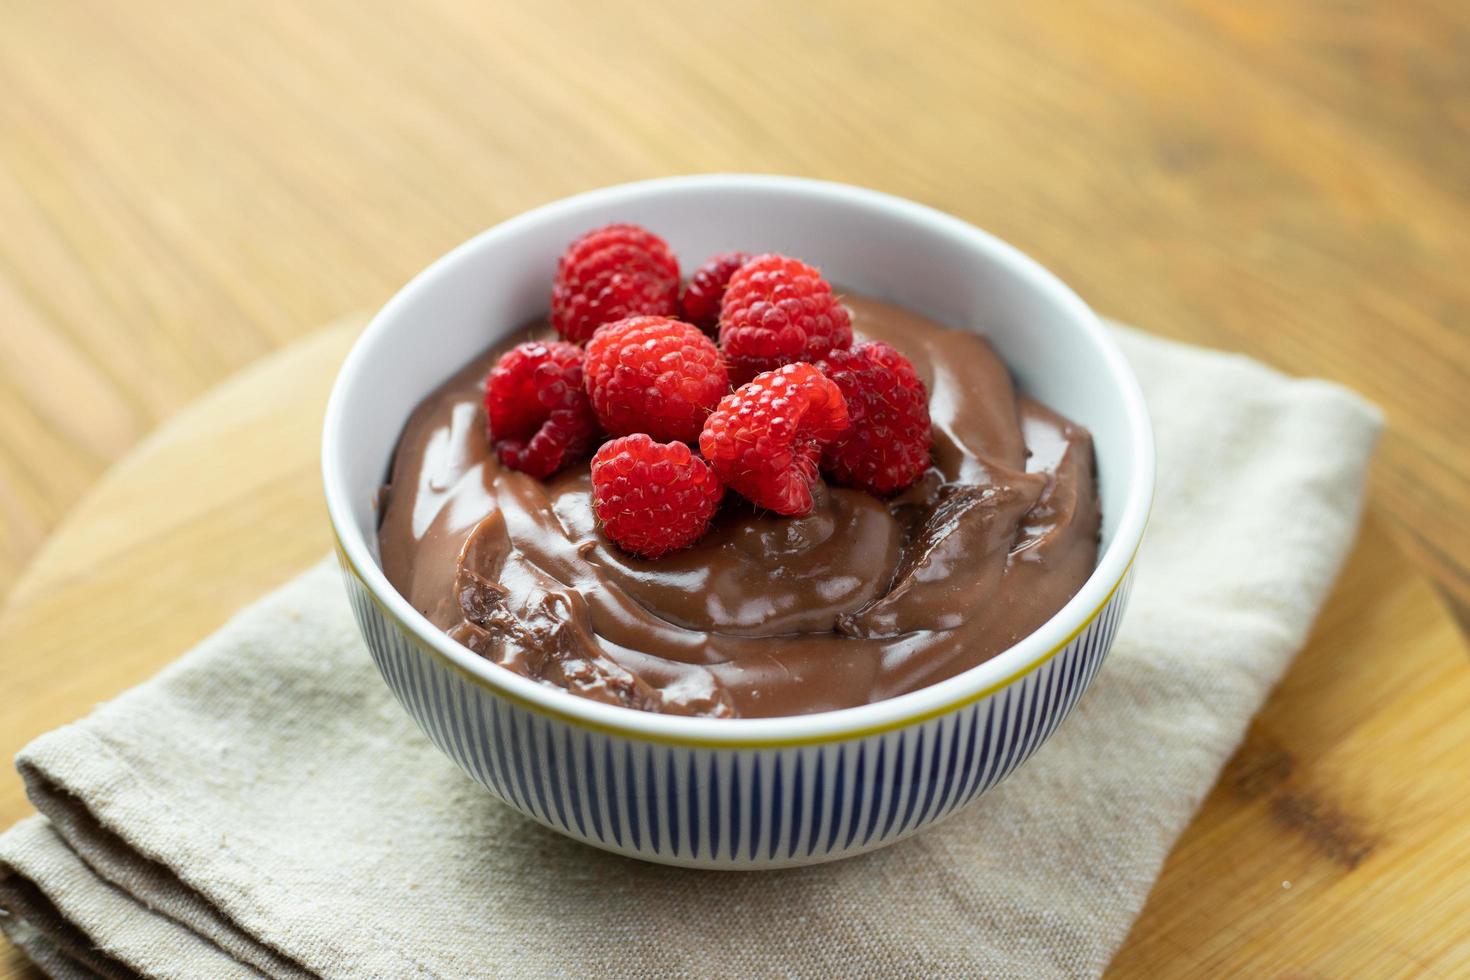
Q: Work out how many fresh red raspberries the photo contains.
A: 8